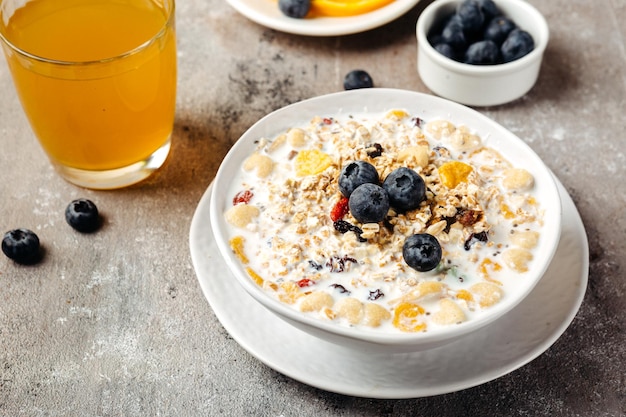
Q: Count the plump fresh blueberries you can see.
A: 15